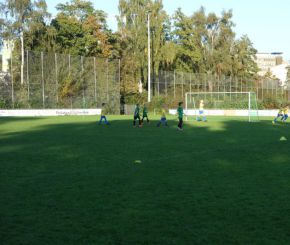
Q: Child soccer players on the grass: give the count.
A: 8